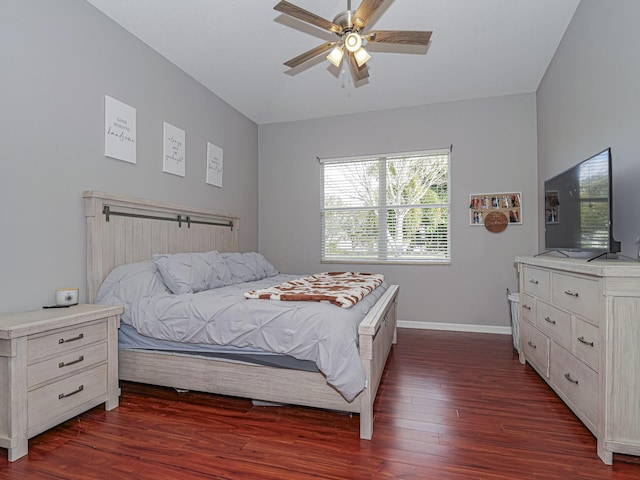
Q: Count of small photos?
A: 7